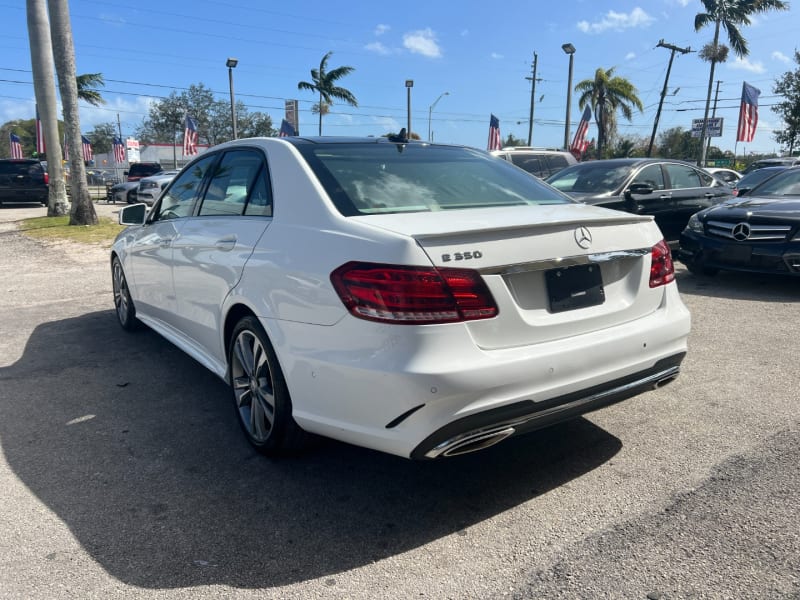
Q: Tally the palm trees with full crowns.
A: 3